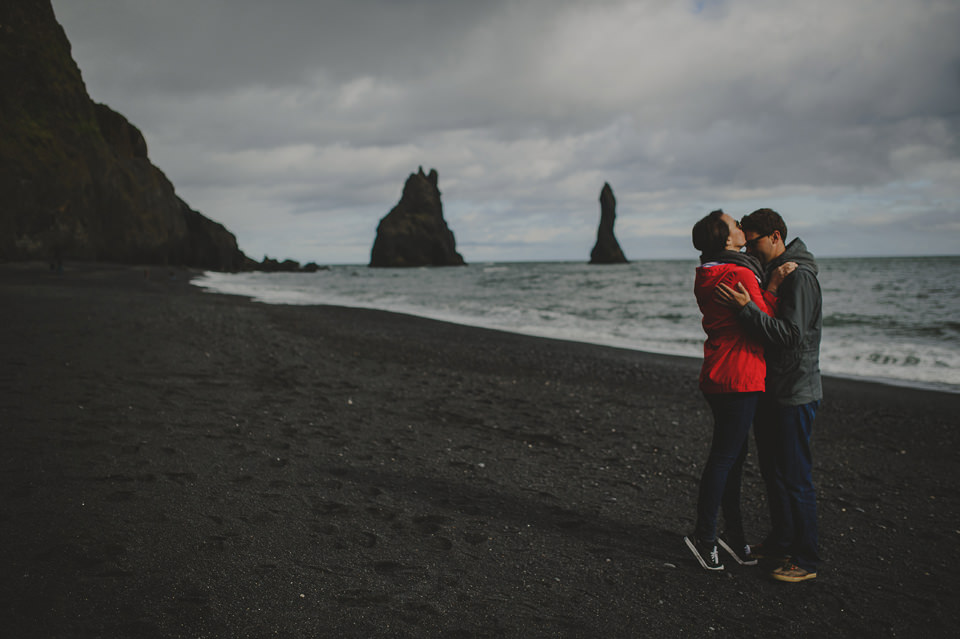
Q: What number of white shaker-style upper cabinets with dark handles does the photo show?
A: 0